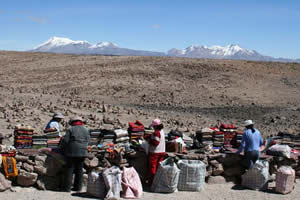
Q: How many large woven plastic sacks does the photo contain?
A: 7